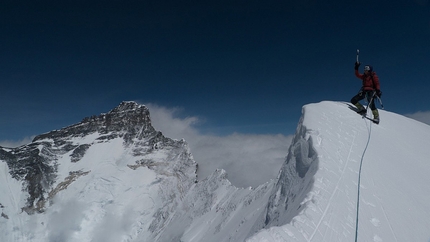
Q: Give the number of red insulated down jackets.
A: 1